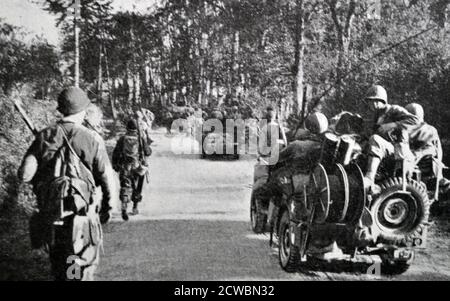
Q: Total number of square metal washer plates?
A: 0